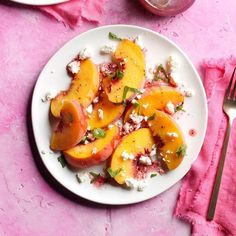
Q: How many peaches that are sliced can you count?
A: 8